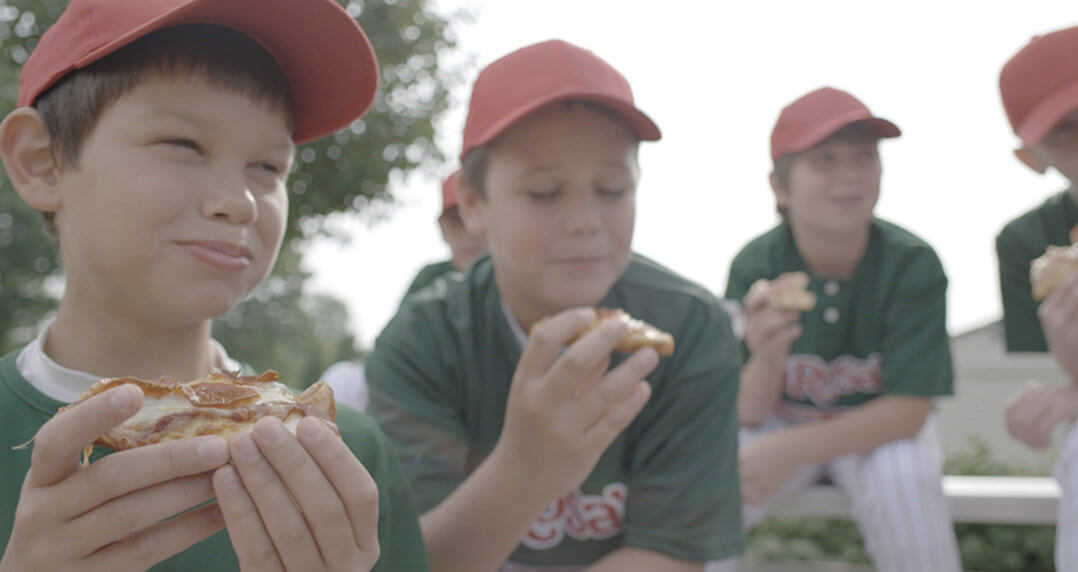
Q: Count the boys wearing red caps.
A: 5